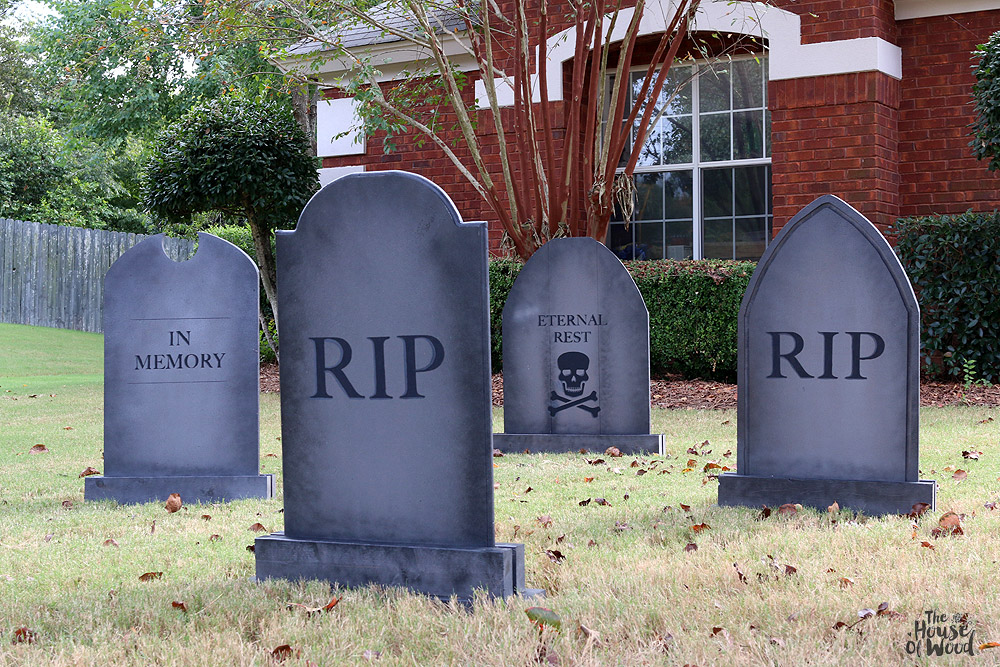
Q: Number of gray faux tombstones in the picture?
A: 4